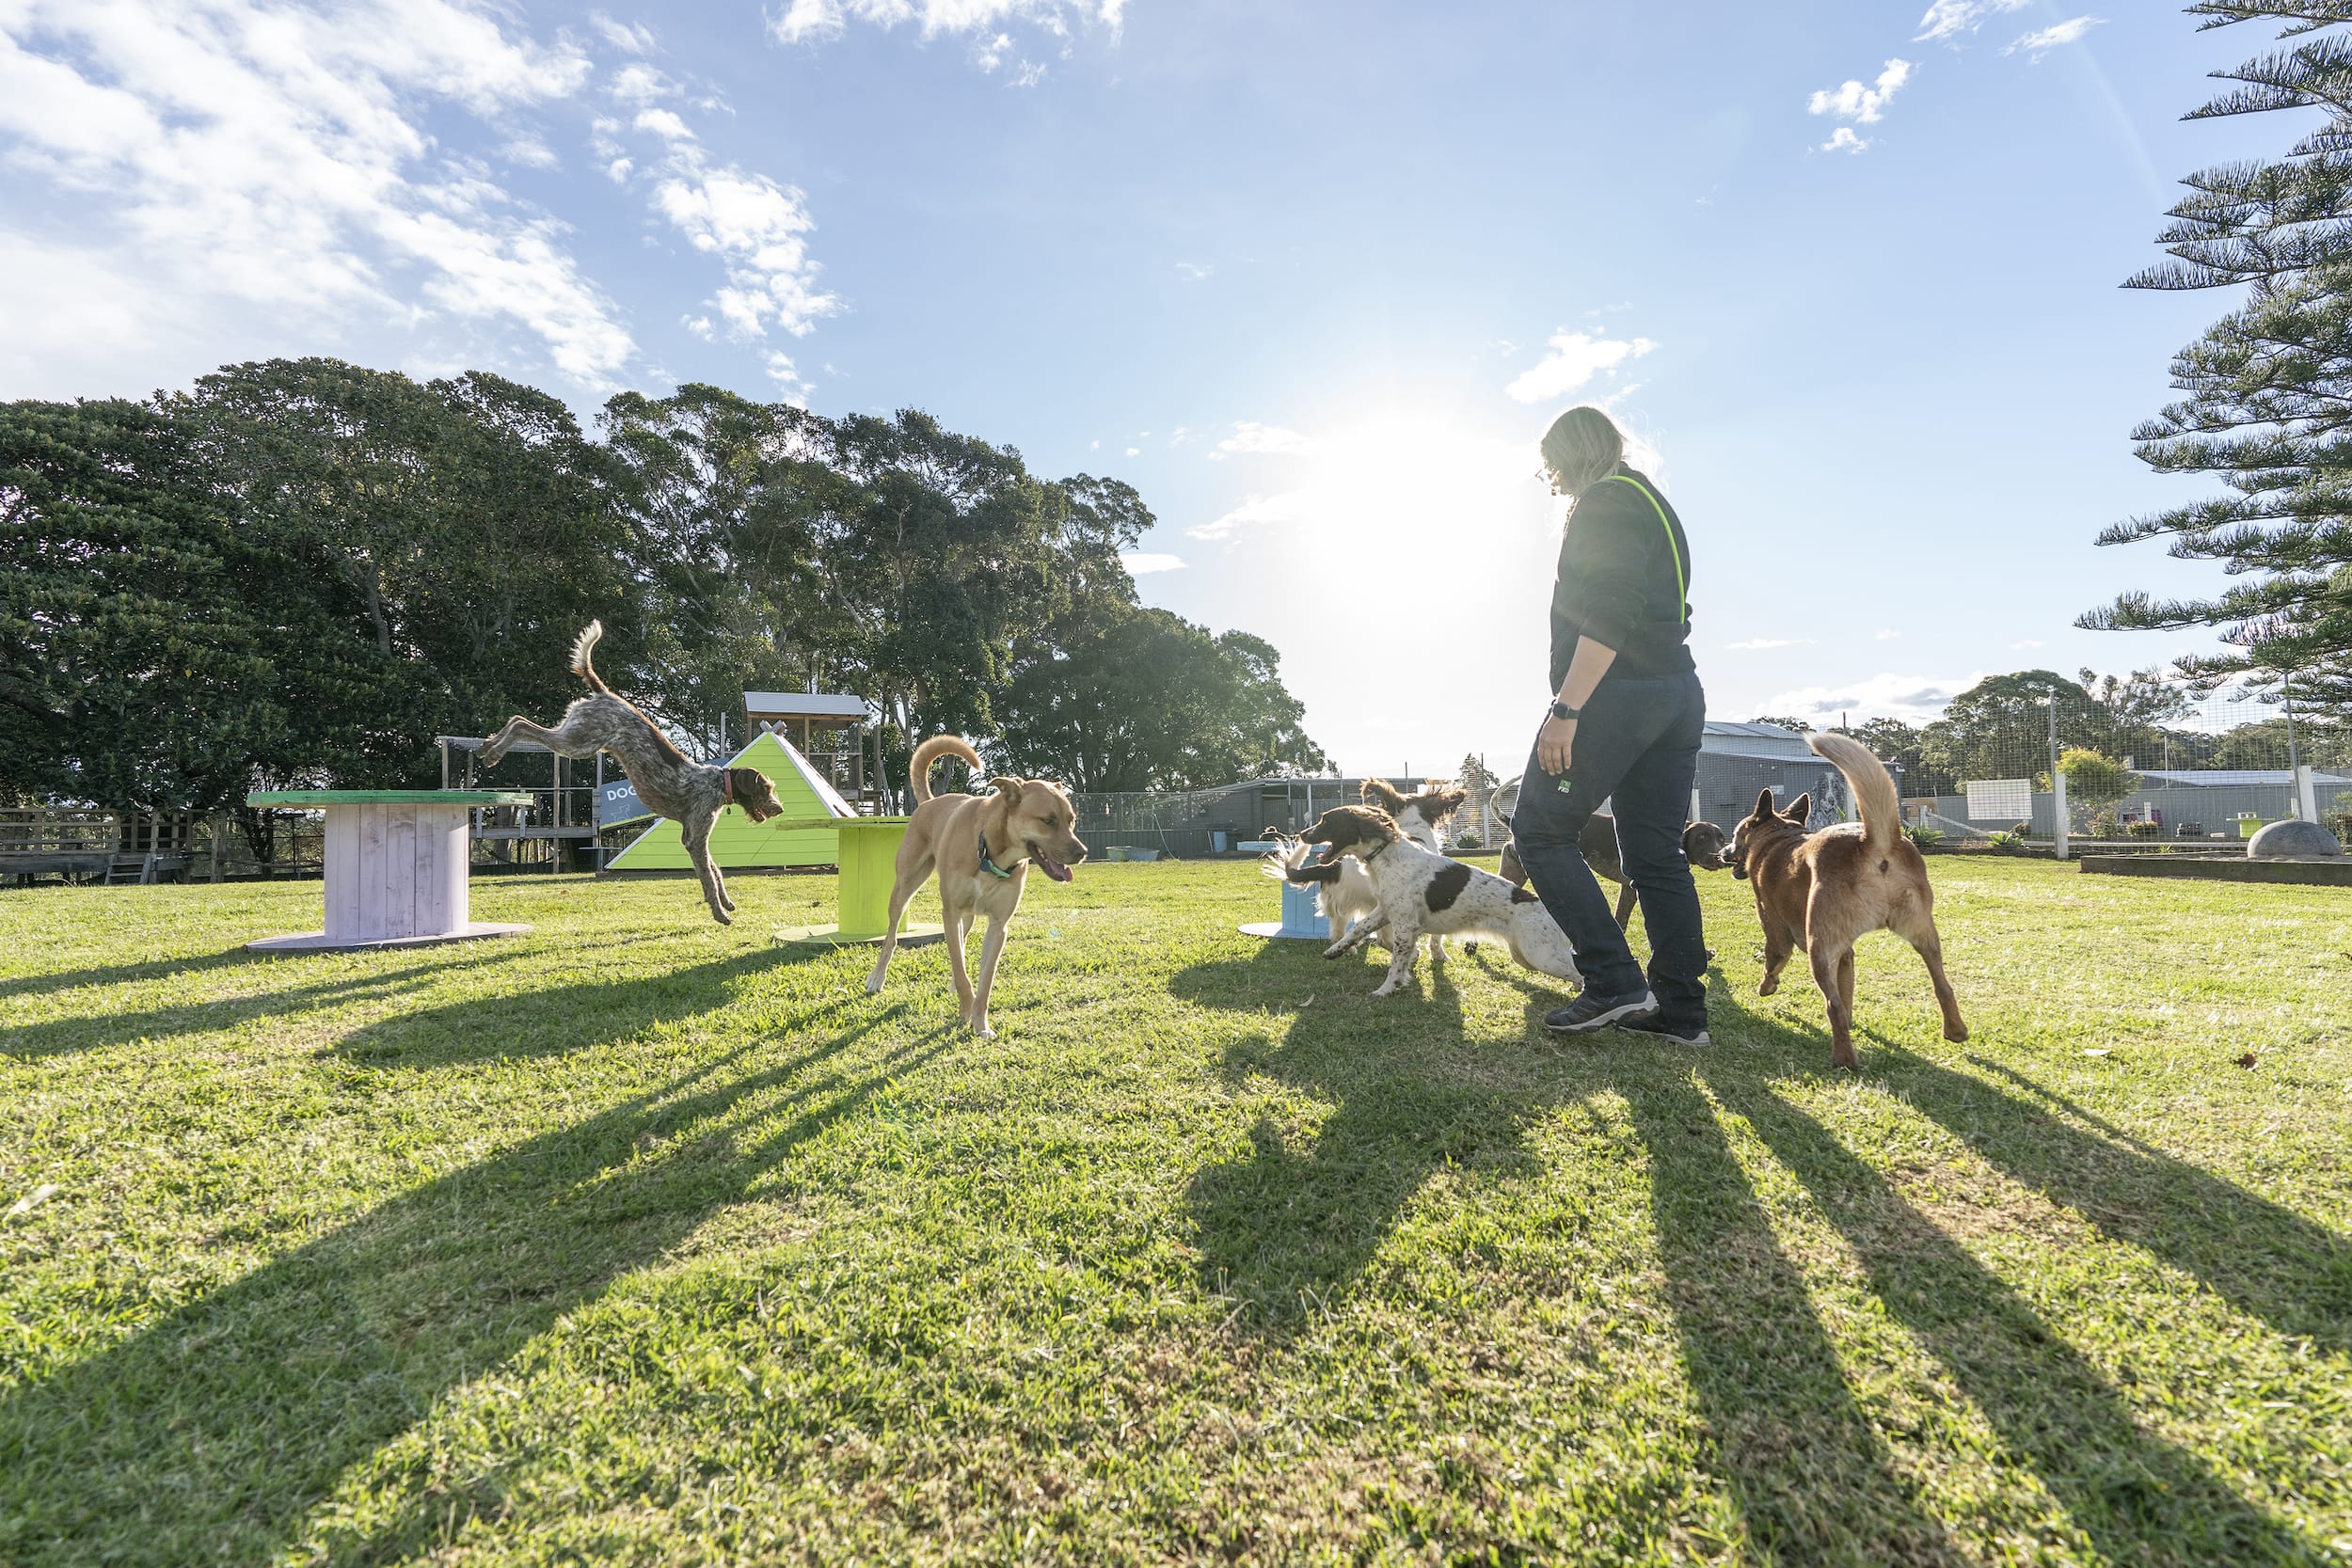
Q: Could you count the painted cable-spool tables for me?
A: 3